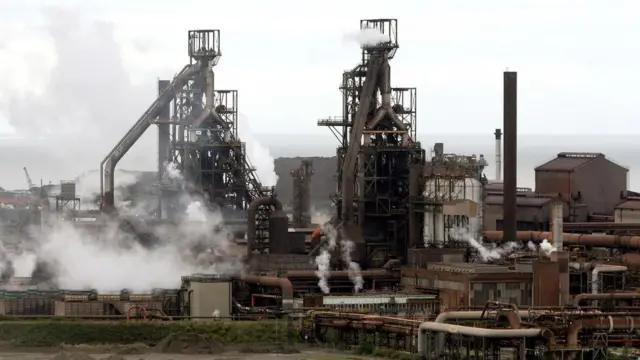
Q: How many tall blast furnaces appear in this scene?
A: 2